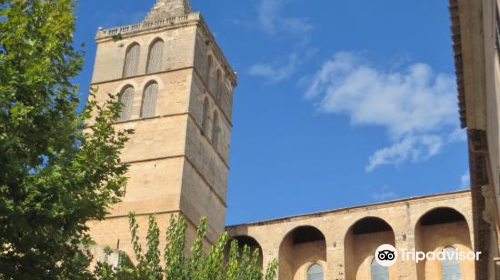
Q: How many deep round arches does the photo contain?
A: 4